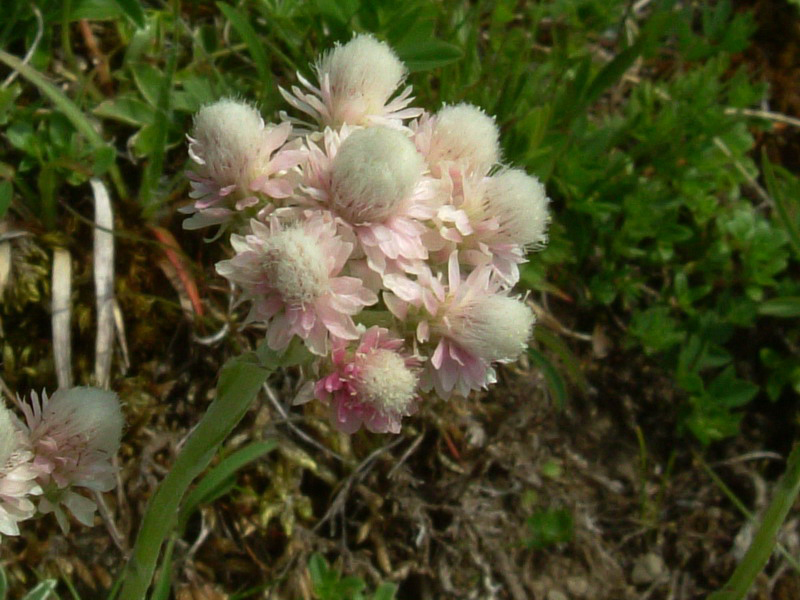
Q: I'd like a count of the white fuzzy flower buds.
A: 10